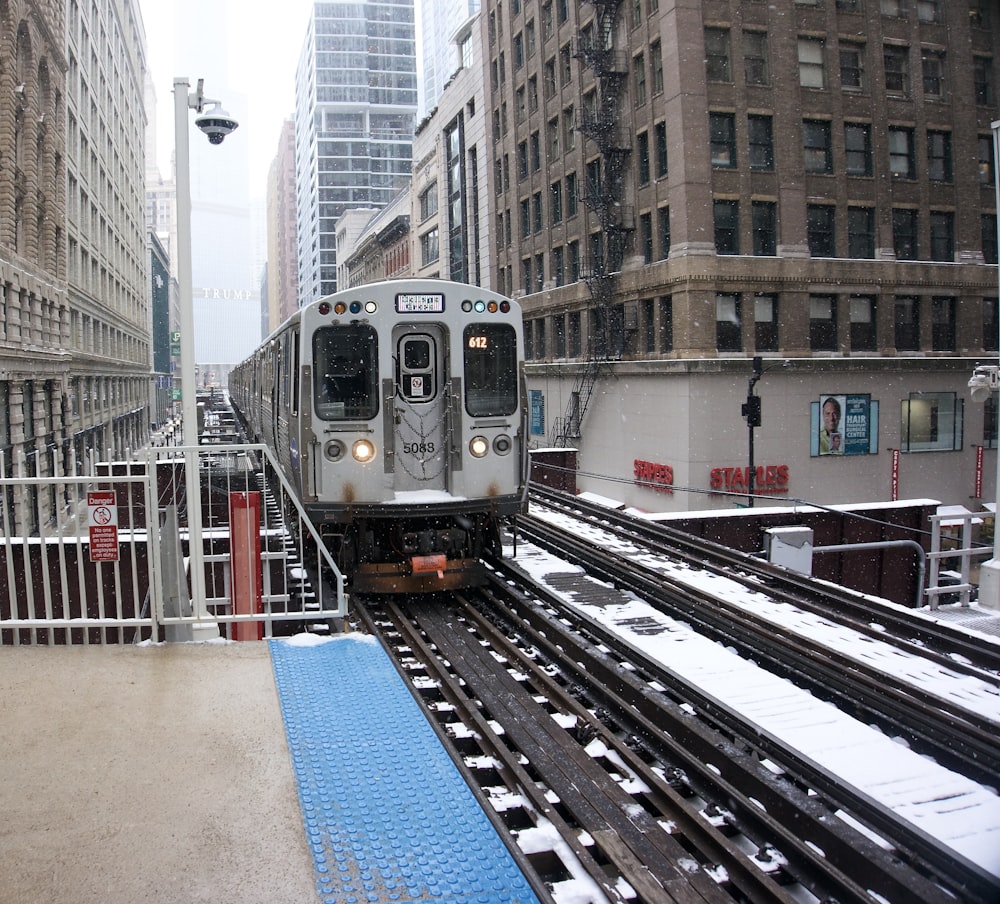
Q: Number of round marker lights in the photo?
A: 8